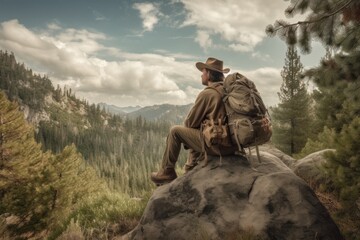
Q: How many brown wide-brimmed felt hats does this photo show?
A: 1